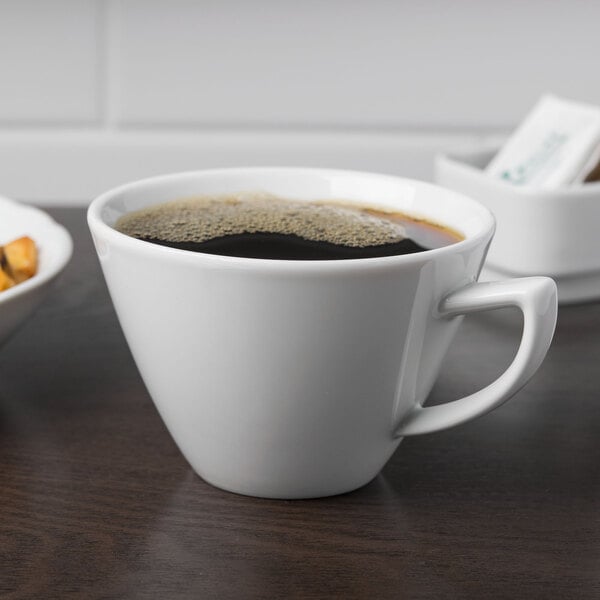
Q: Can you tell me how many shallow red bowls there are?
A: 0